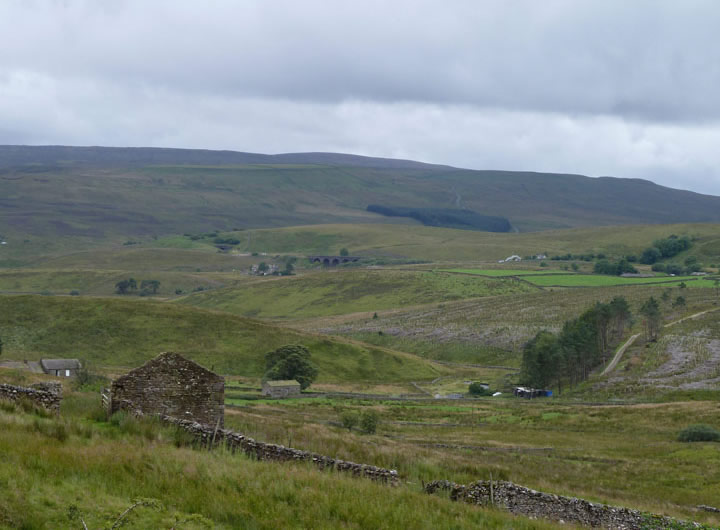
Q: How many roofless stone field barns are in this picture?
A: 1